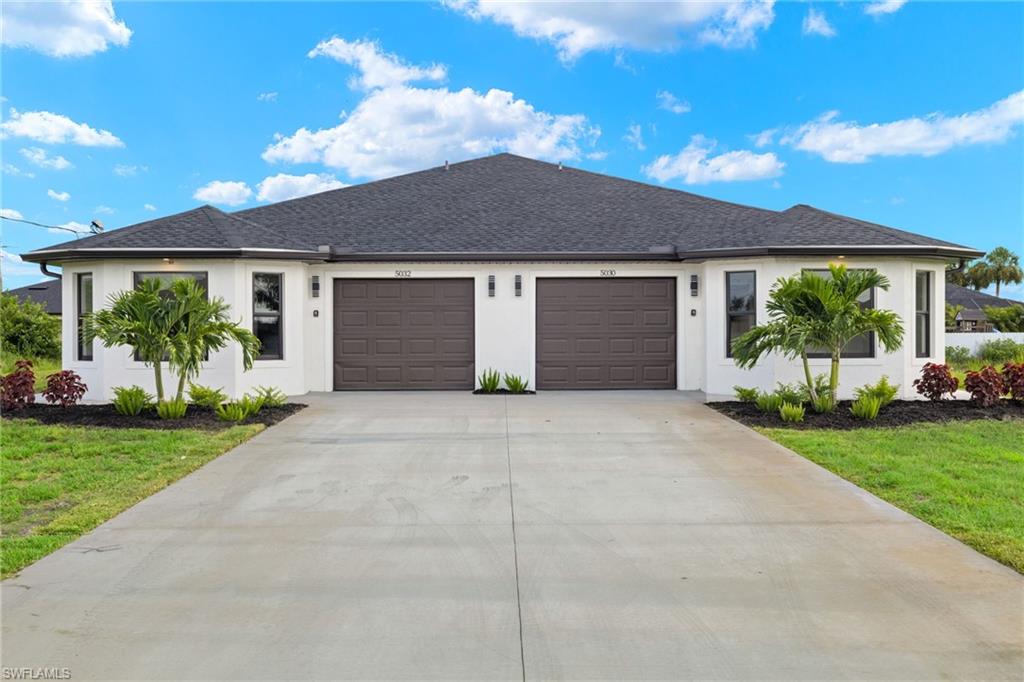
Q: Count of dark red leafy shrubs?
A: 5